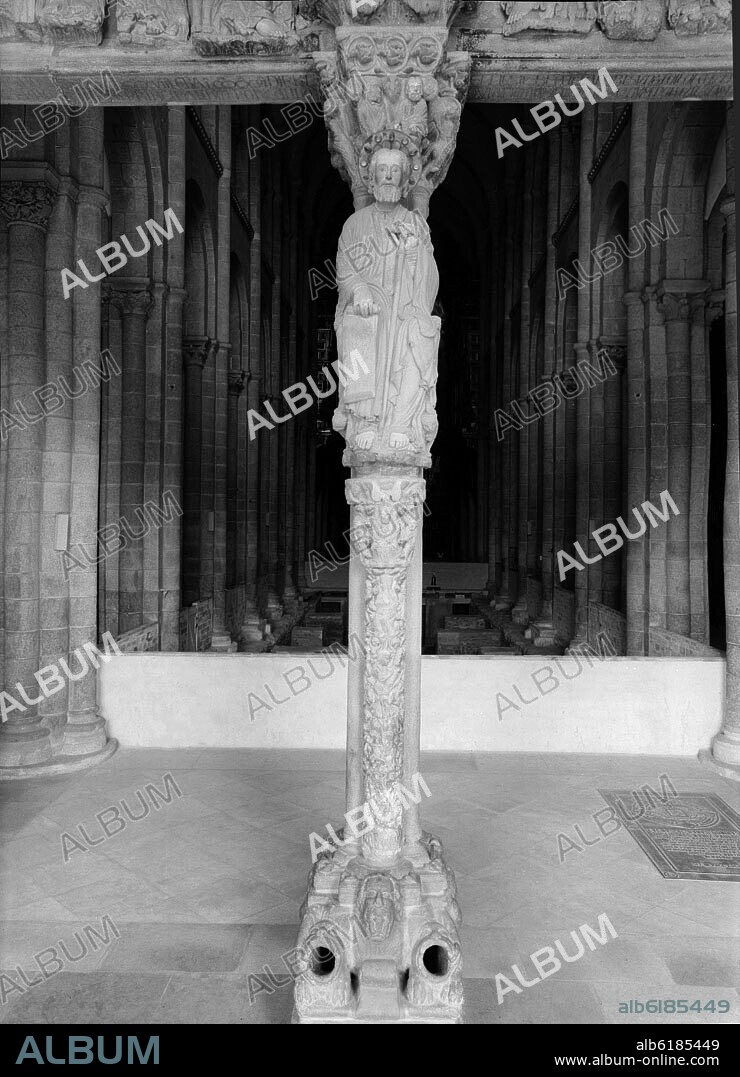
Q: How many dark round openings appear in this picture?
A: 2